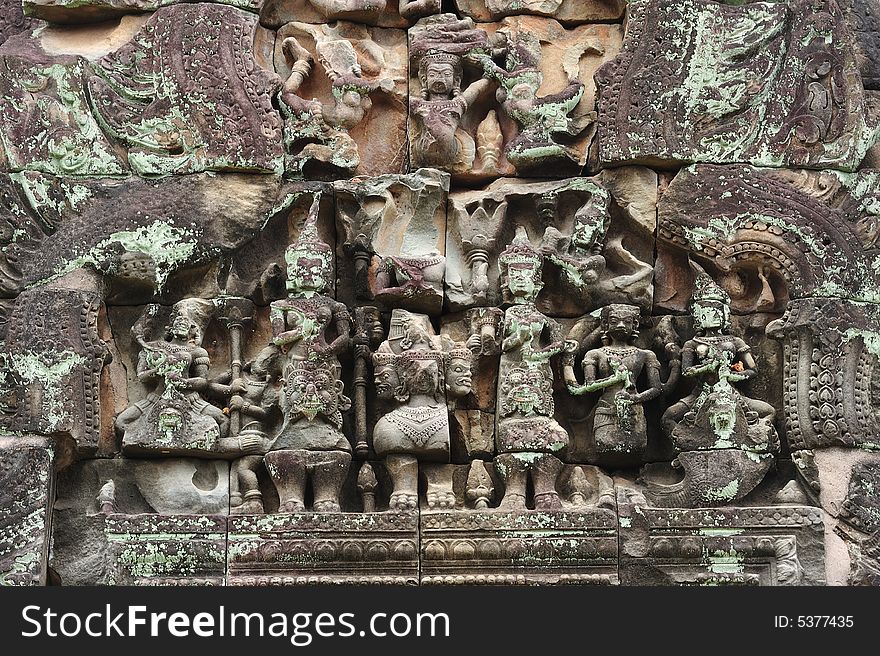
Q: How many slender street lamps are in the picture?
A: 0